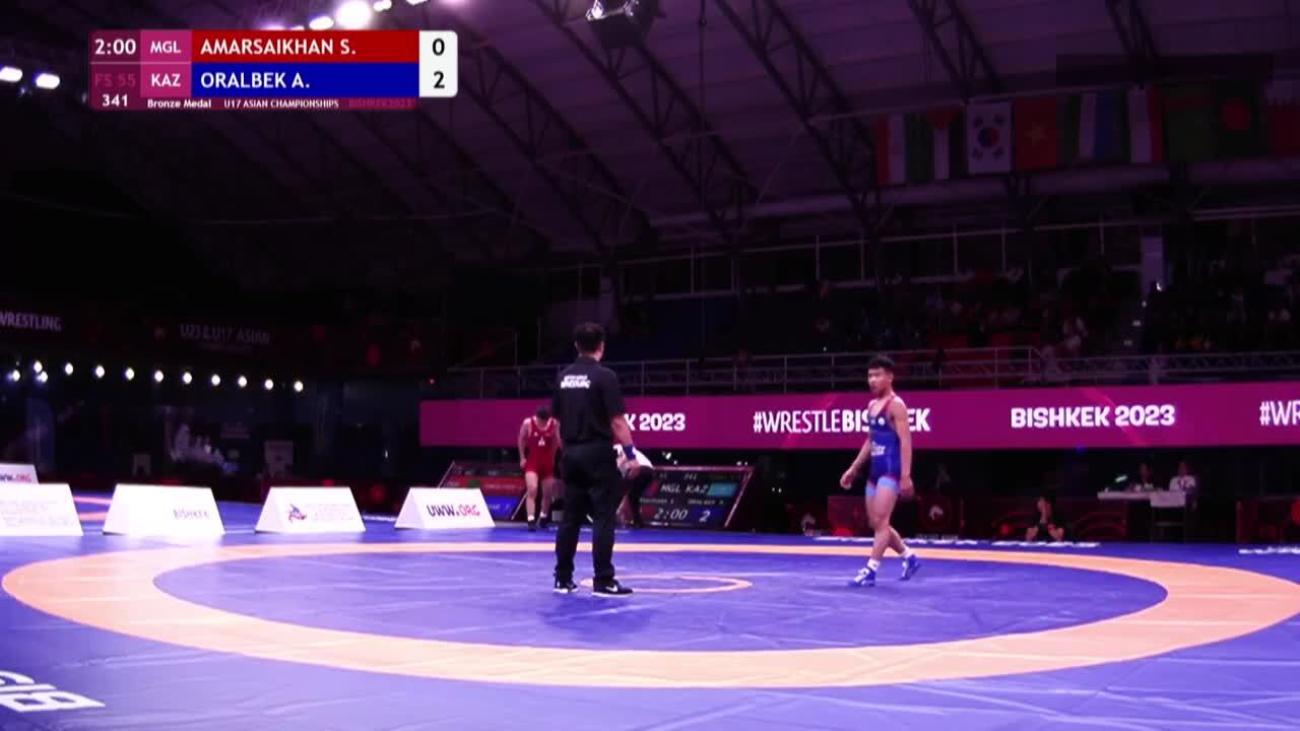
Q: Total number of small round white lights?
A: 12